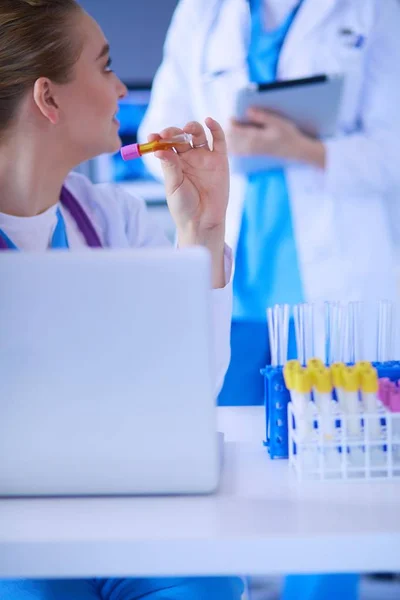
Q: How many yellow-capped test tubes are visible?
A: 8